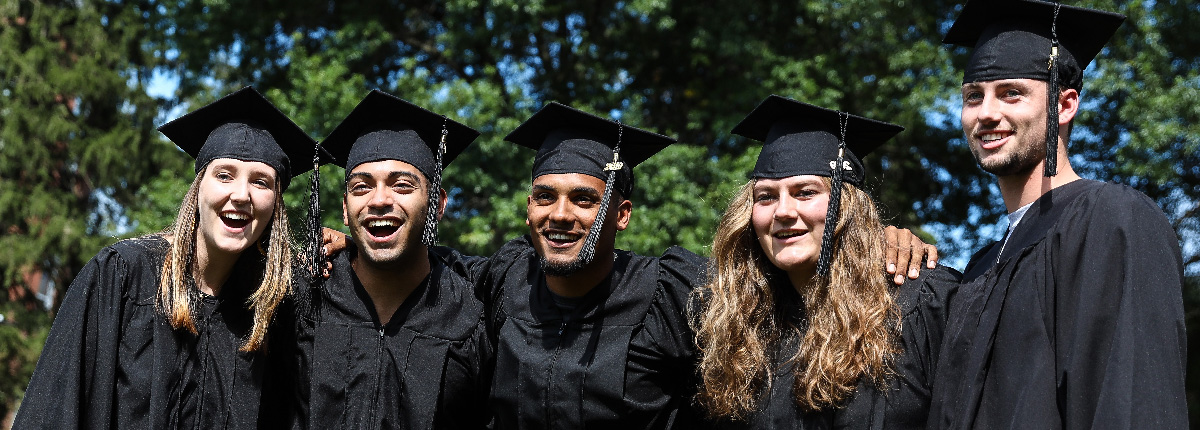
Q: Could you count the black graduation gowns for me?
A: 5